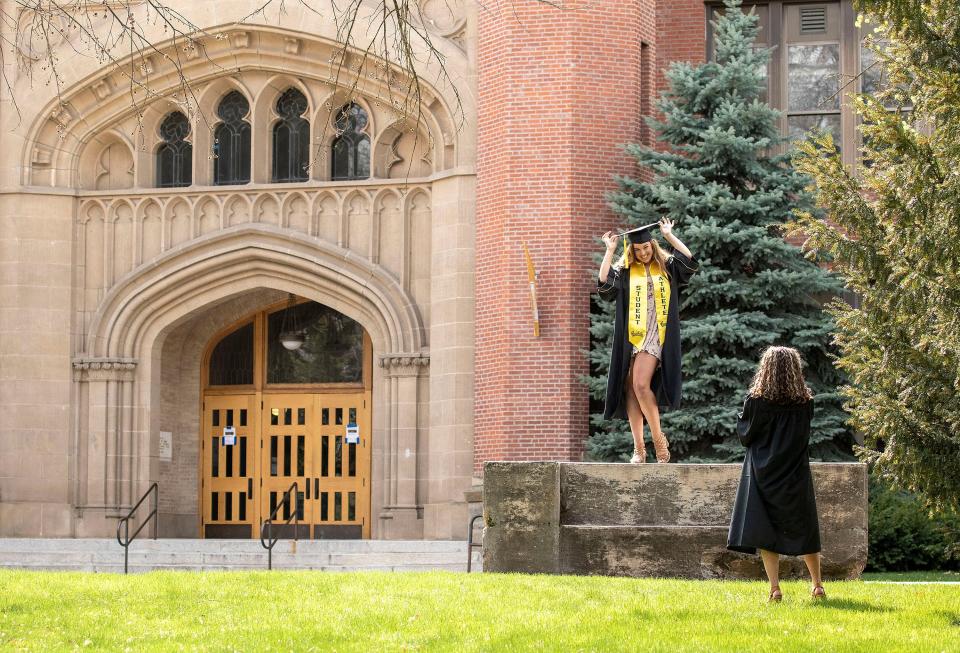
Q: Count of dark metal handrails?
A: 3